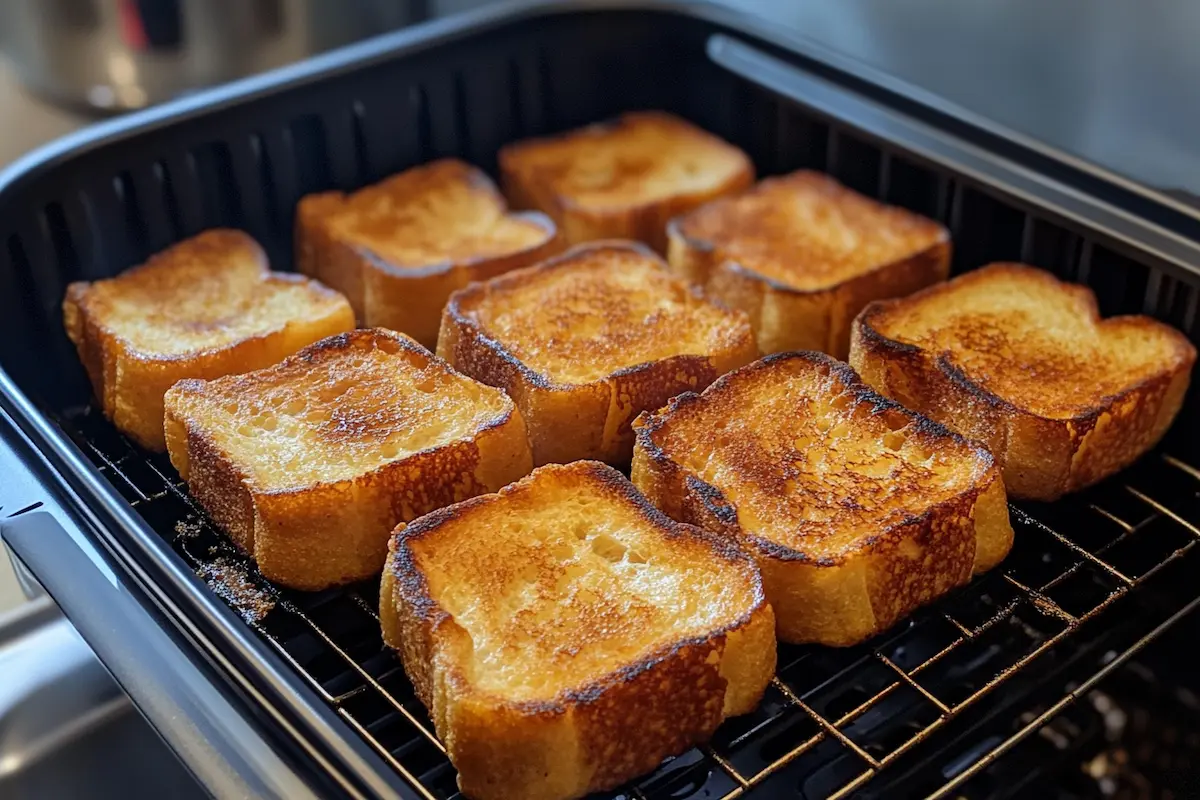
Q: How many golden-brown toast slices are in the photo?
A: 9